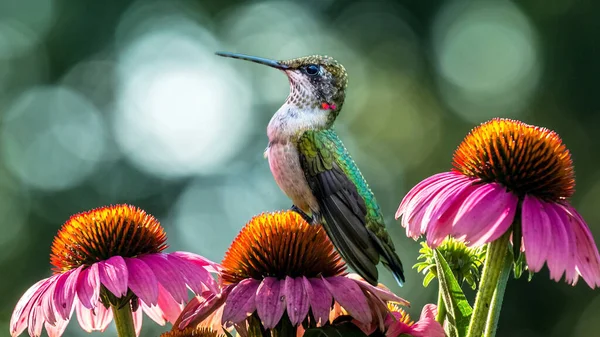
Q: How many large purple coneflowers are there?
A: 3